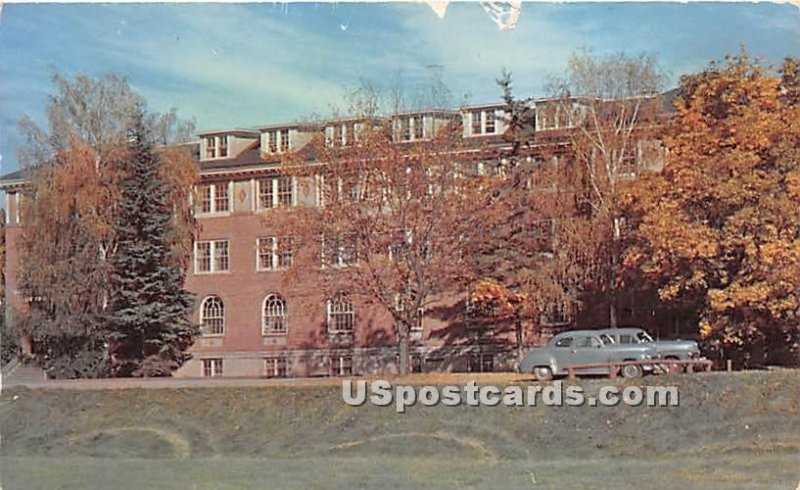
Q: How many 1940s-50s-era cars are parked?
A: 2